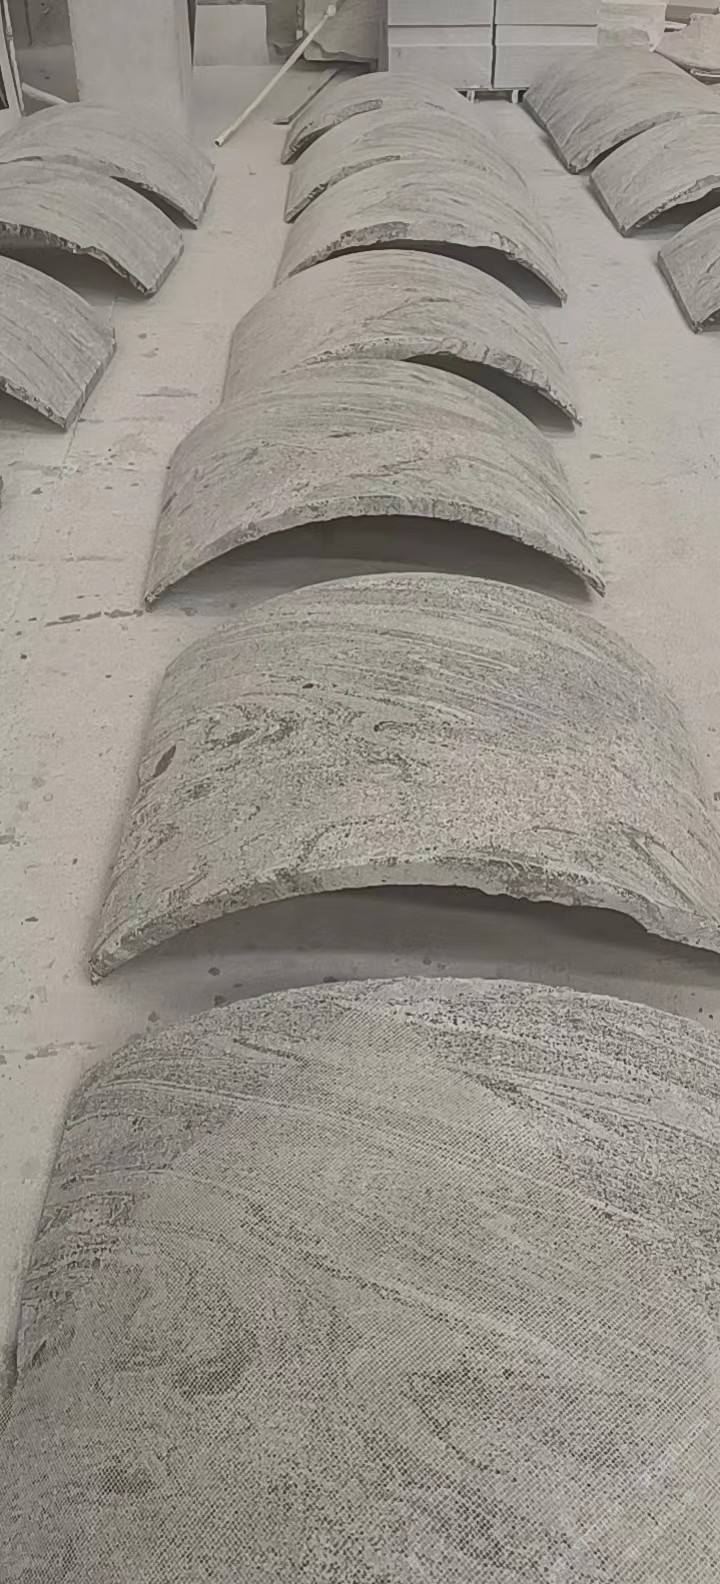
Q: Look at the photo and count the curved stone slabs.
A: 13